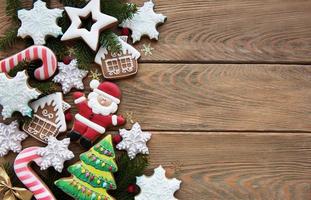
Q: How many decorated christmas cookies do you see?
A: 15